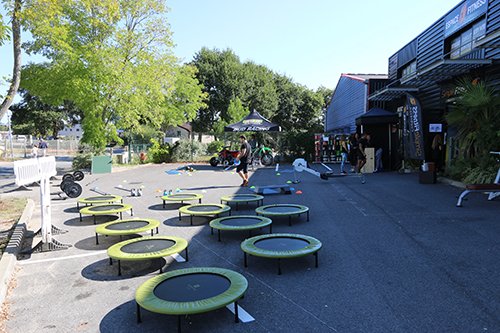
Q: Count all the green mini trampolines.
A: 11